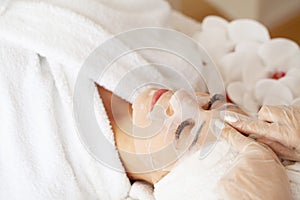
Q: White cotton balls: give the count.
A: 0